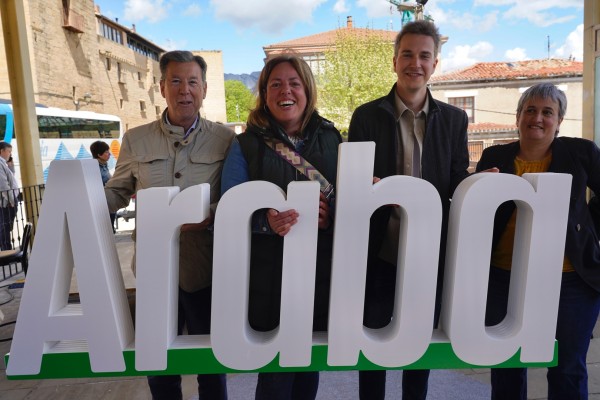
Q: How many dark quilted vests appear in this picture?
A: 1